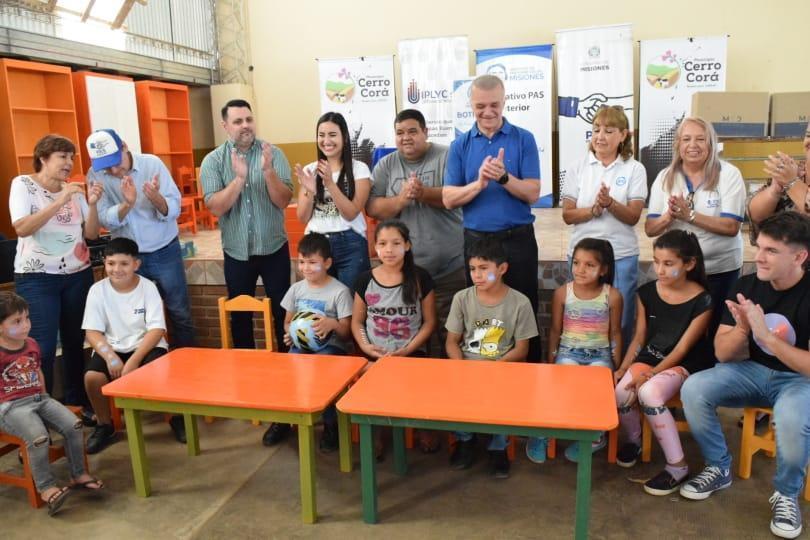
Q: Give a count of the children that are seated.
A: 7